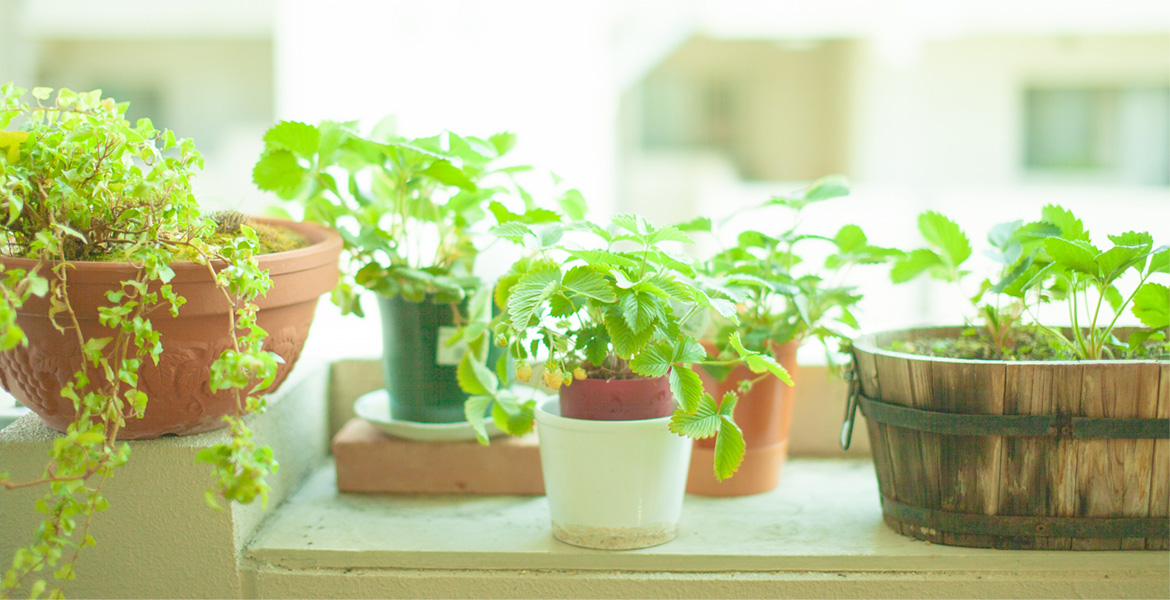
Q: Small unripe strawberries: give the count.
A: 5